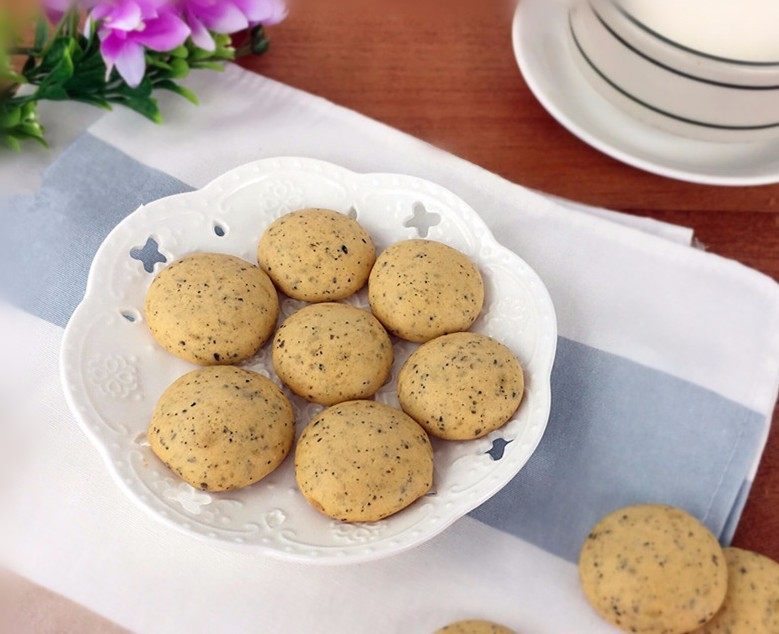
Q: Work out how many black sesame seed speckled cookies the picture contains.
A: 10